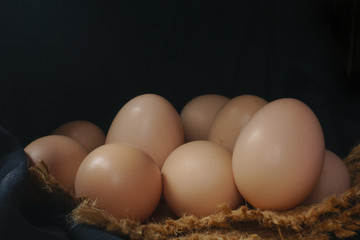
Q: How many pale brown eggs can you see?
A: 9